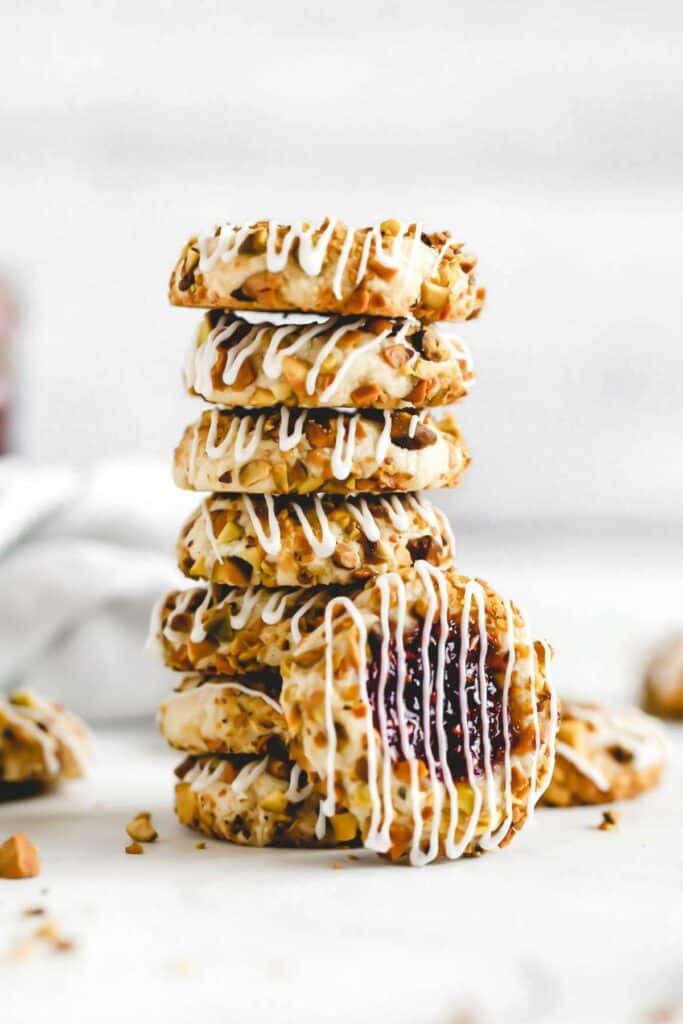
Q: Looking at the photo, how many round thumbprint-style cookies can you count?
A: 11